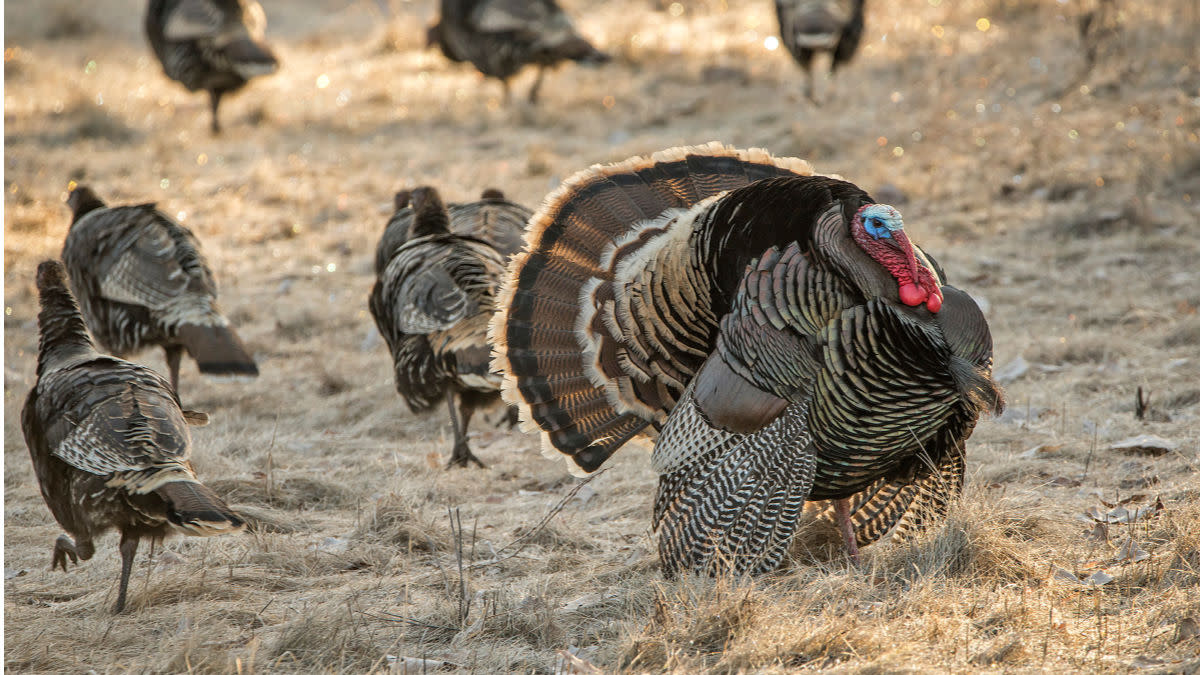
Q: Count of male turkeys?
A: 1